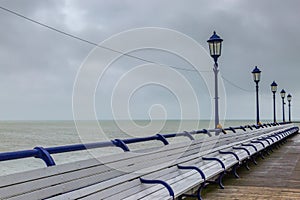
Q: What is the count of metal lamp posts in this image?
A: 5